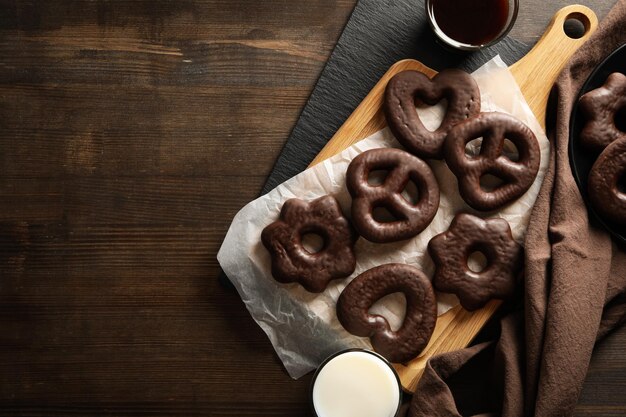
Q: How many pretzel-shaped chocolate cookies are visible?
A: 2